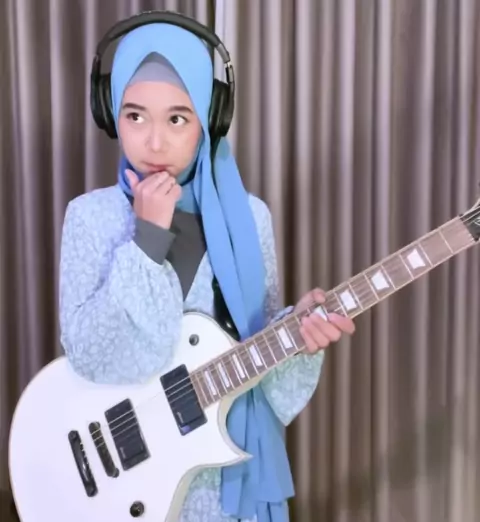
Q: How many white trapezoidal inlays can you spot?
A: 9